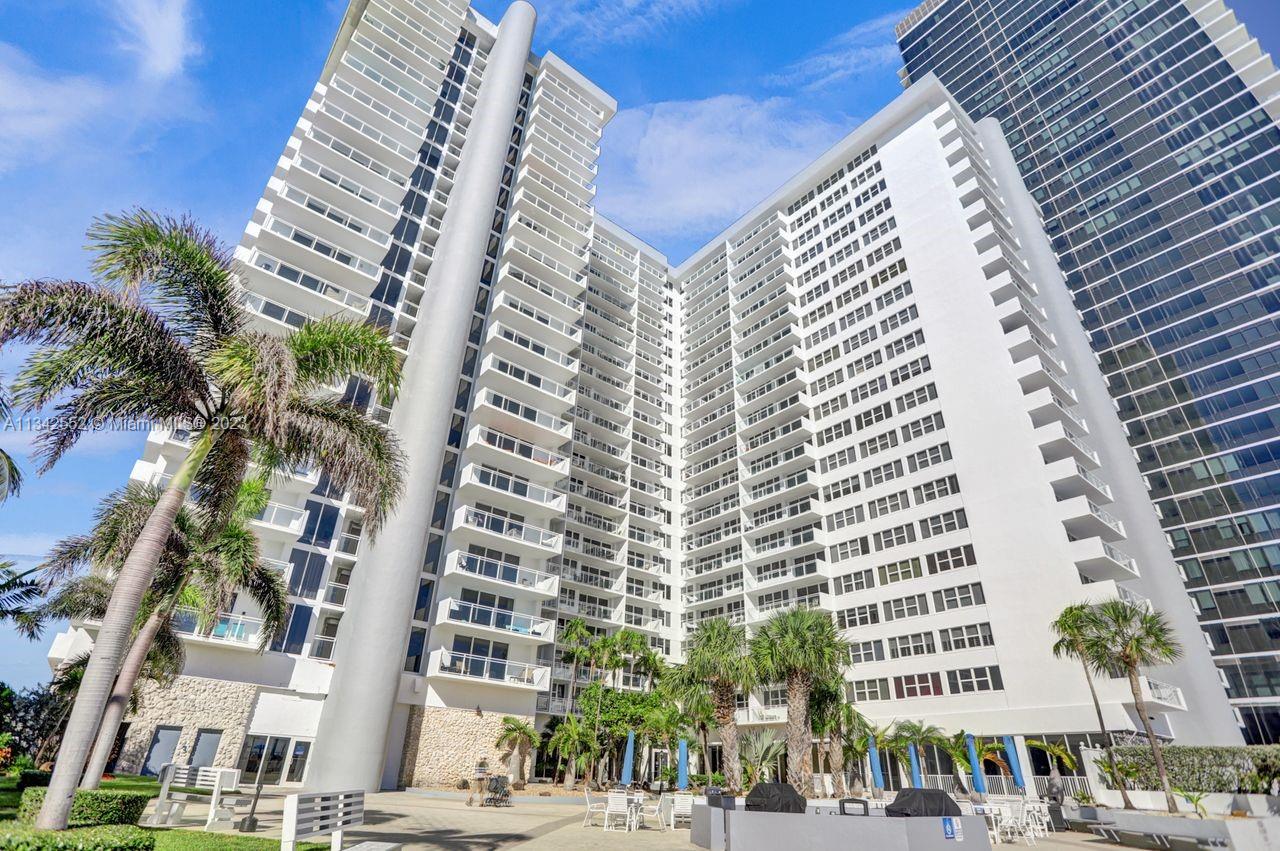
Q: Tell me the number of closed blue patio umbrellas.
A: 6